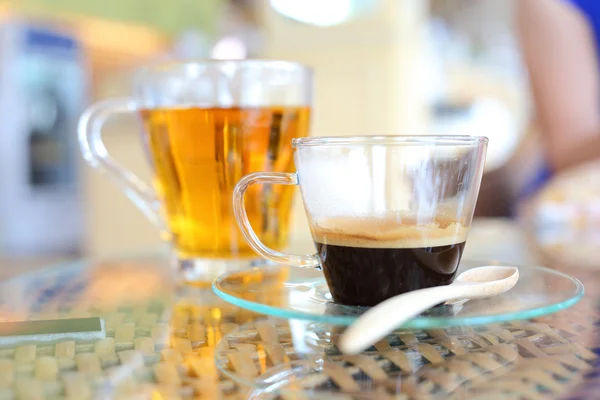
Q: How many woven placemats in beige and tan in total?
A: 1